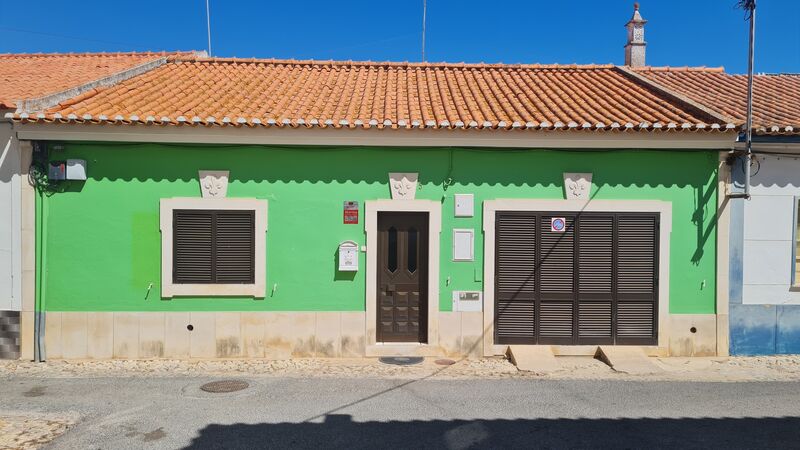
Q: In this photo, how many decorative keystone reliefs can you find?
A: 3